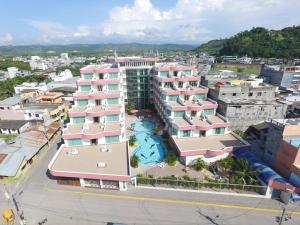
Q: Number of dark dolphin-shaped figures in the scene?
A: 4